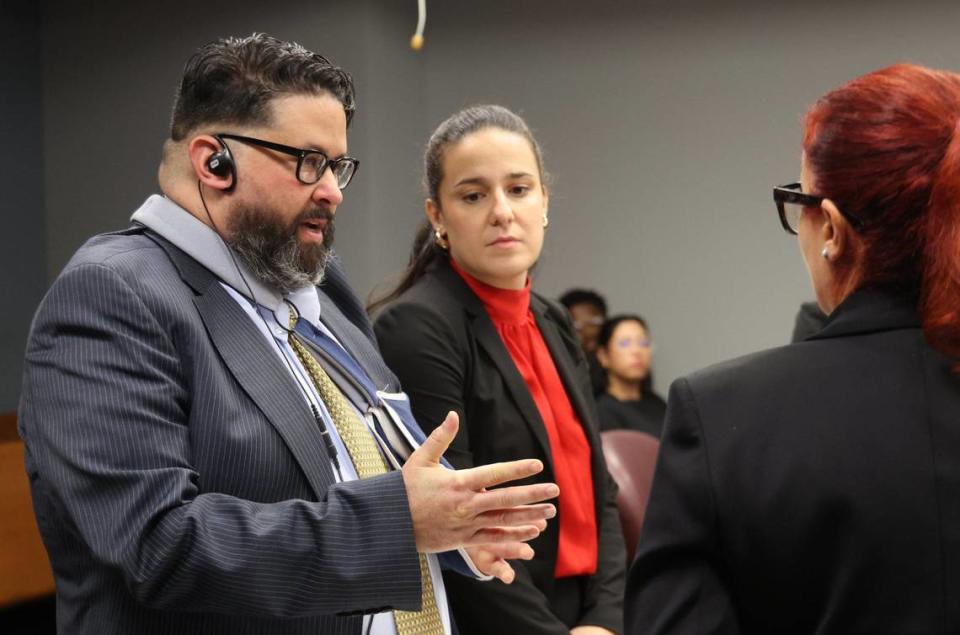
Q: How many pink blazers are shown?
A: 0